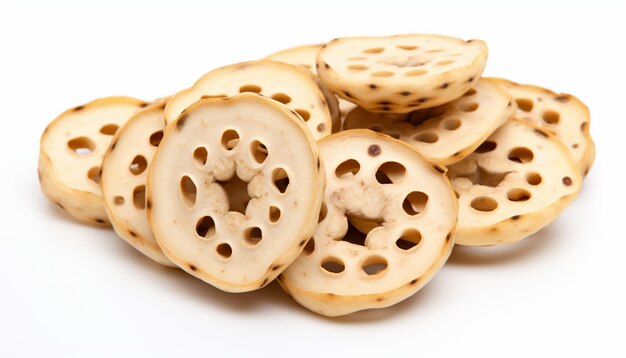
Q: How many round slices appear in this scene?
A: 10